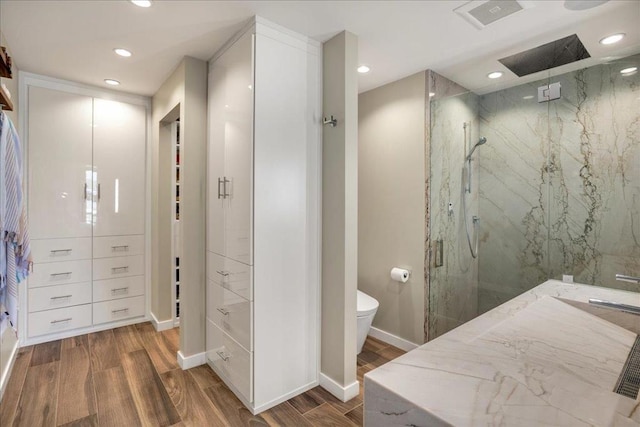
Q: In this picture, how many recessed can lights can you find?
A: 6